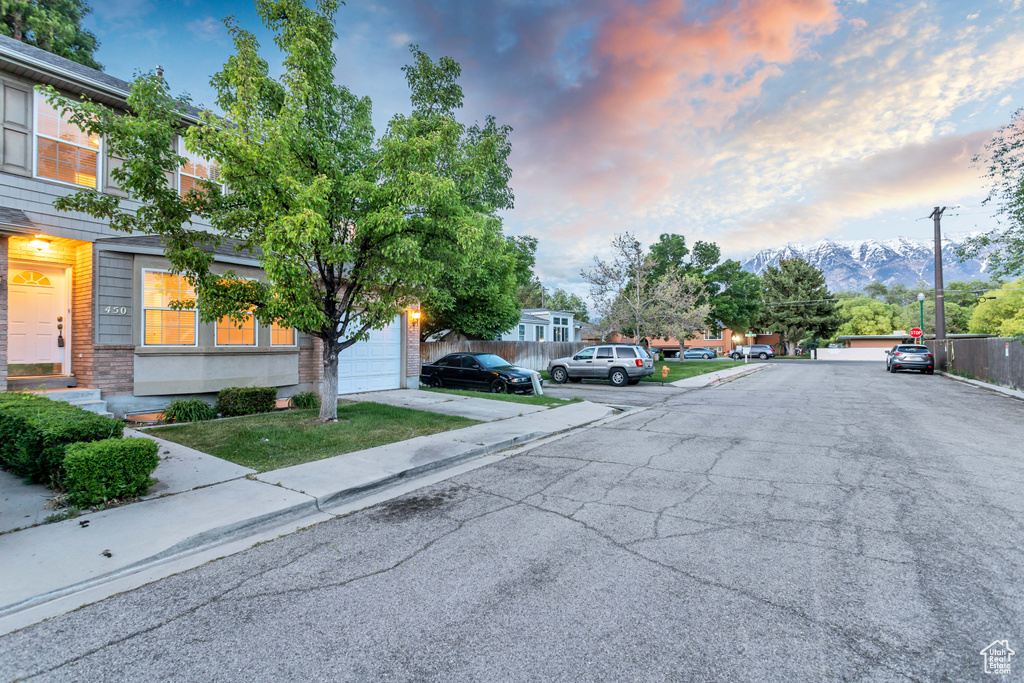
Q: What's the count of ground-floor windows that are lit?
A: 3